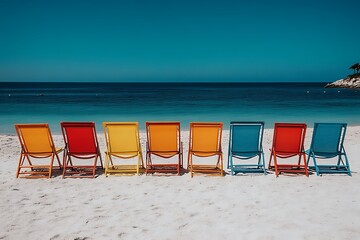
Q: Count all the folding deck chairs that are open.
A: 8